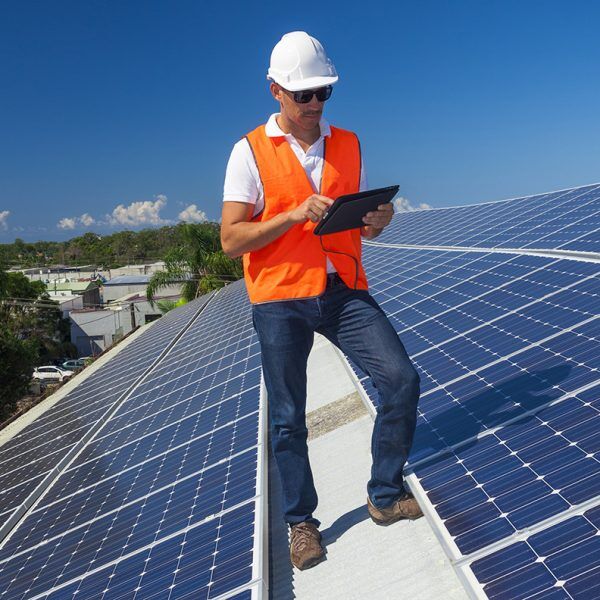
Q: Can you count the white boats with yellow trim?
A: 0